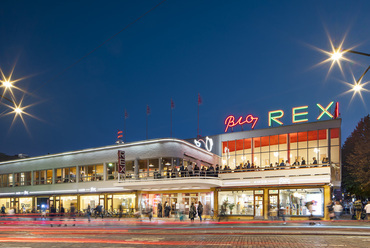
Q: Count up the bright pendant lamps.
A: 4